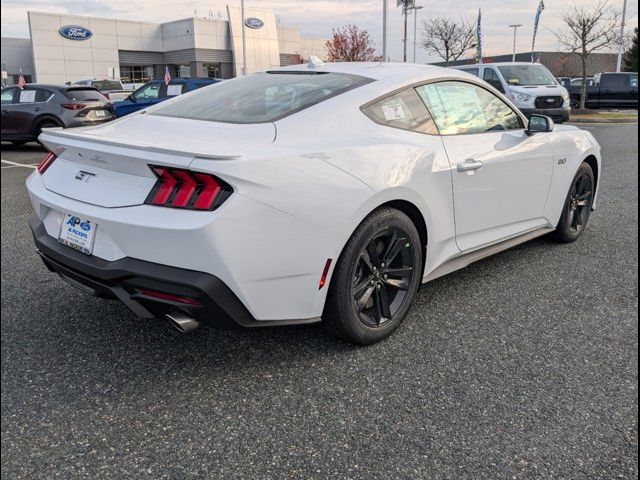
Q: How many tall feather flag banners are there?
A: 2